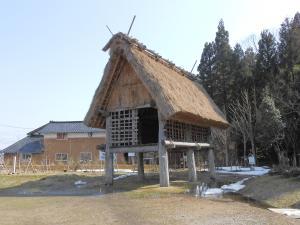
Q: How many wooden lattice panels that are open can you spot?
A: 1